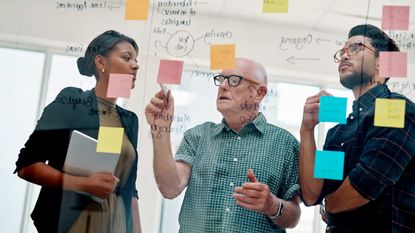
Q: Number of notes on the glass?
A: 11